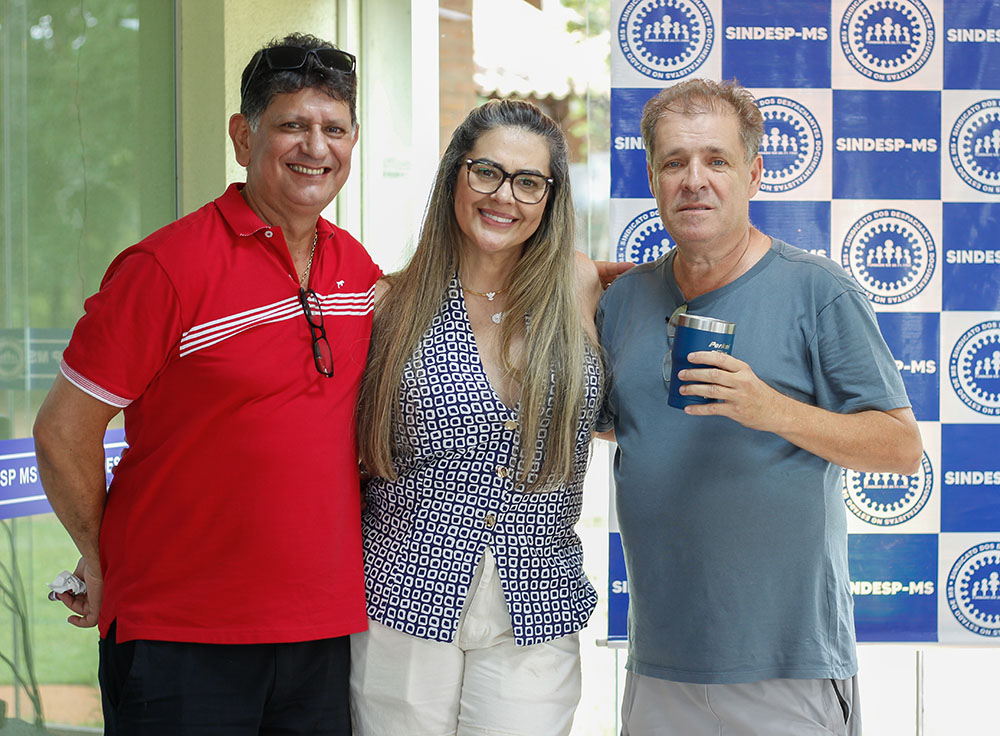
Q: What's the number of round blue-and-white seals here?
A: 9